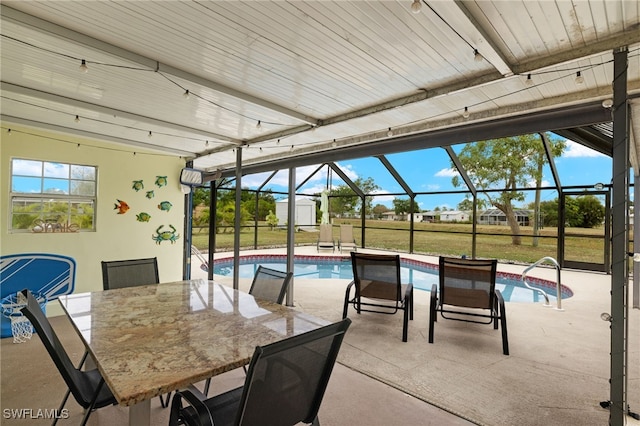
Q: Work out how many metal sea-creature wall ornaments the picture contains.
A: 7